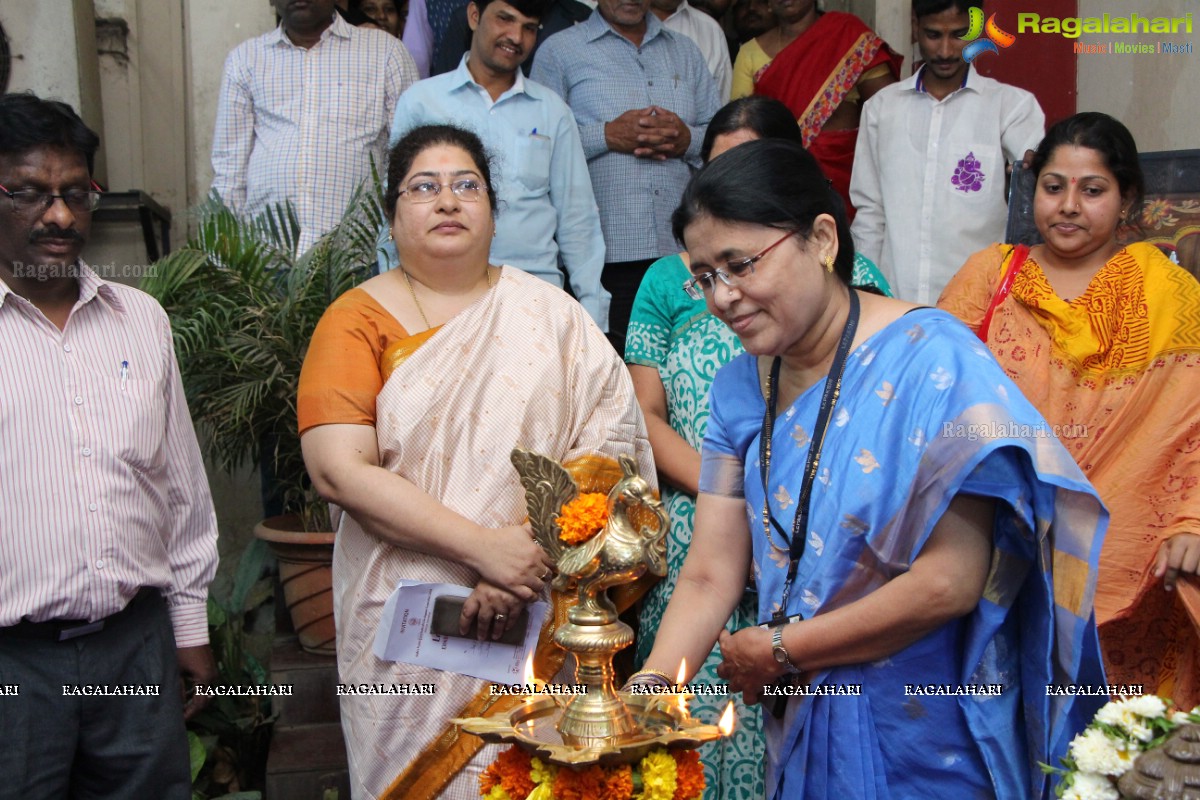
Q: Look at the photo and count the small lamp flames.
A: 3